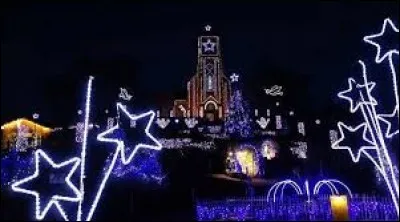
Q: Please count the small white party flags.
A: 0